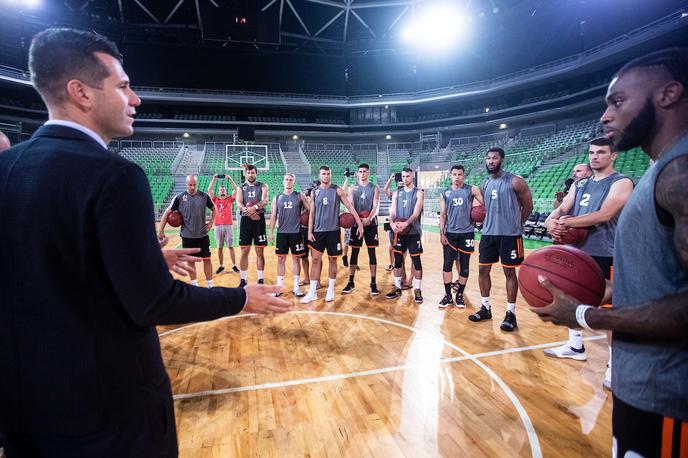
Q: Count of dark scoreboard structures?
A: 1